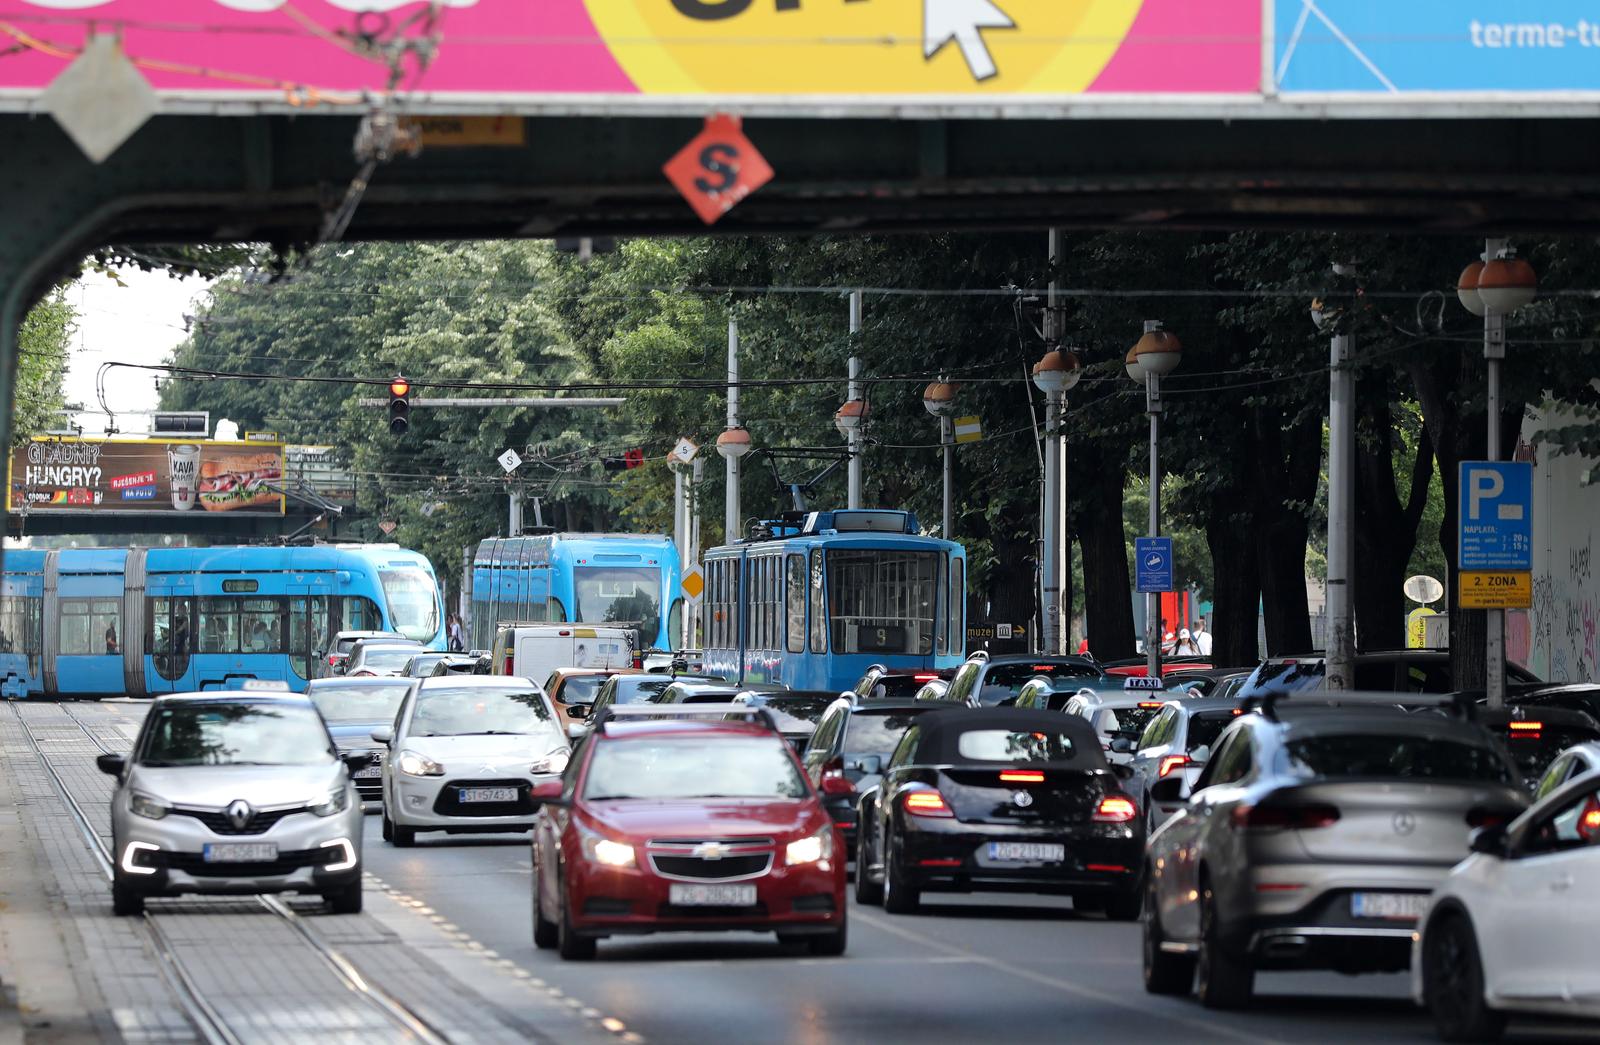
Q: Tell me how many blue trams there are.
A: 3